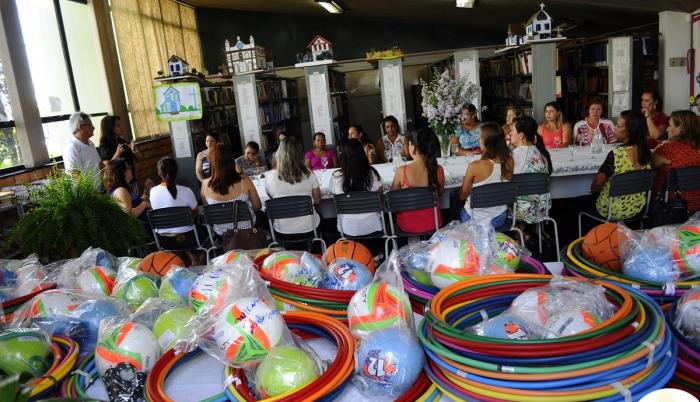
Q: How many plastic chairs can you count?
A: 9